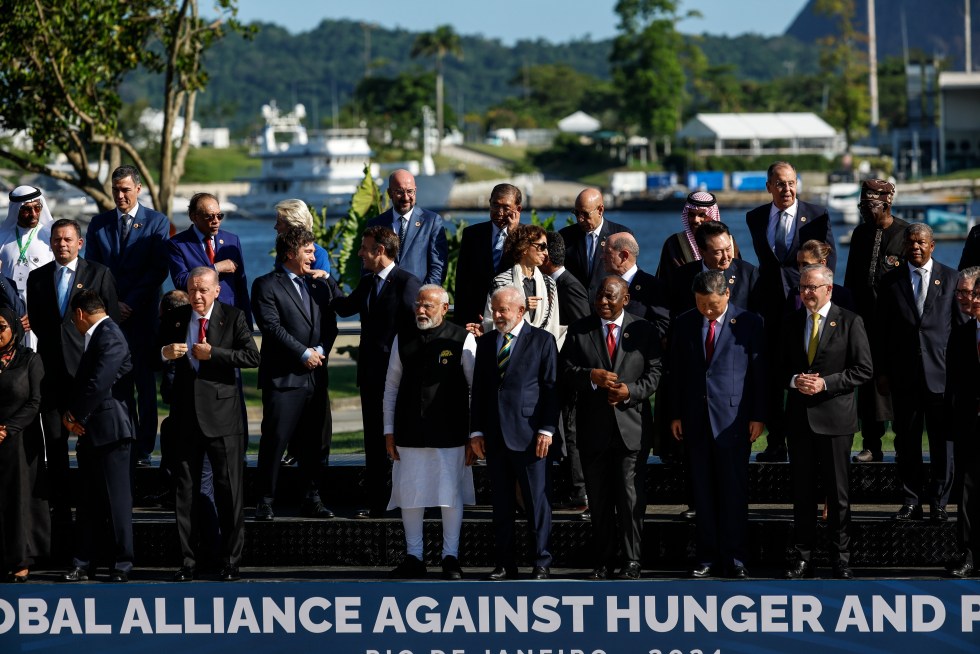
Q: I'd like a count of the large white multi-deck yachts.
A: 1